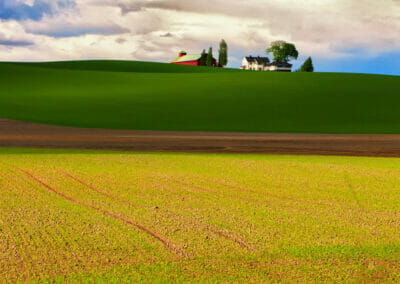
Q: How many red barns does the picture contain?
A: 1